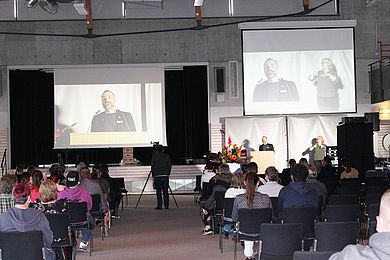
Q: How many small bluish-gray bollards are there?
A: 0